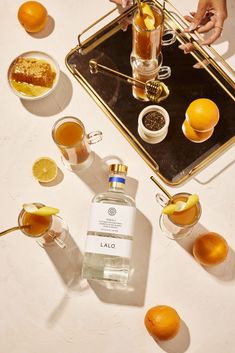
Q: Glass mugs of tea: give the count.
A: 4